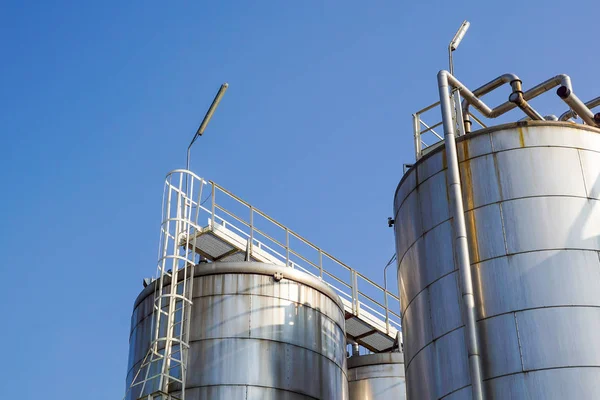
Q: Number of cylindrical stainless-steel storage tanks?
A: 3